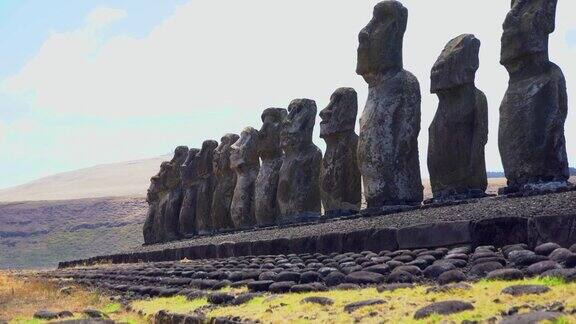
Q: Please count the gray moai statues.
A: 13